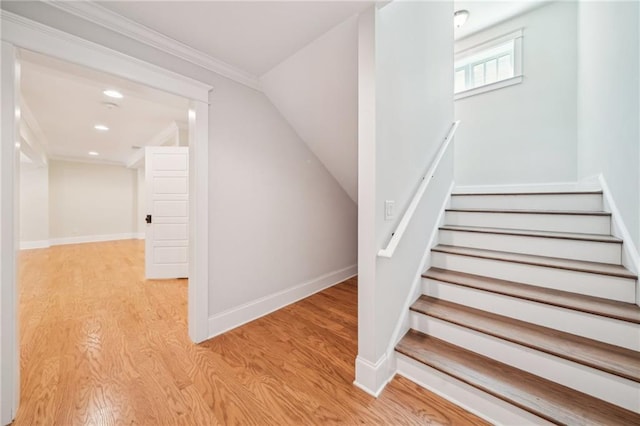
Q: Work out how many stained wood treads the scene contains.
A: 7